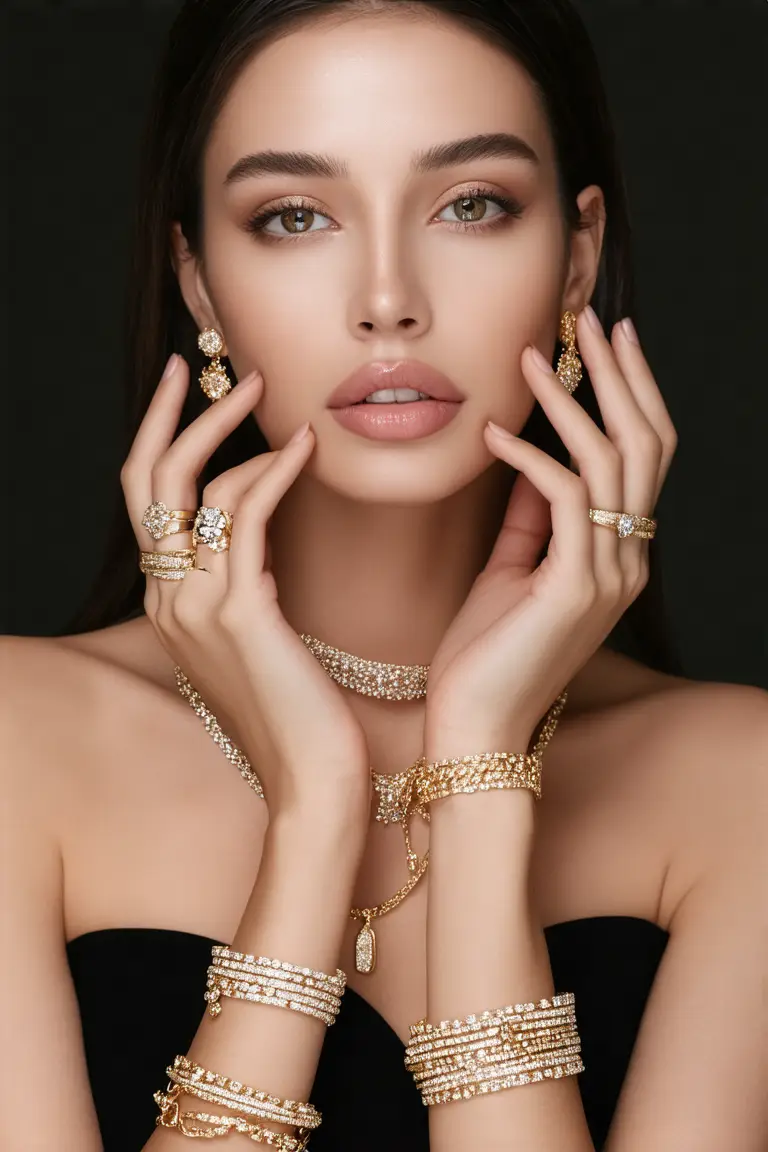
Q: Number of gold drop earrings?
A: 2